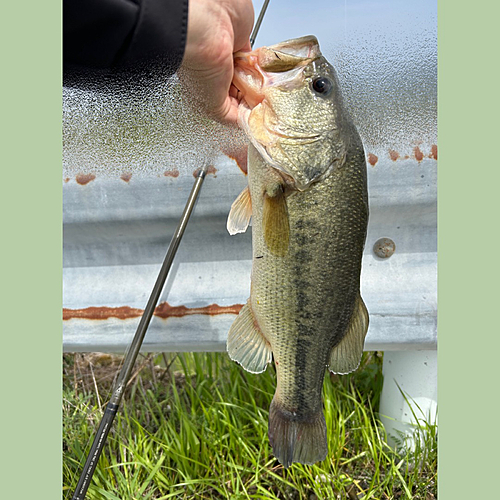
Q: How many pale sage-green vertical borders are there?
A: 2